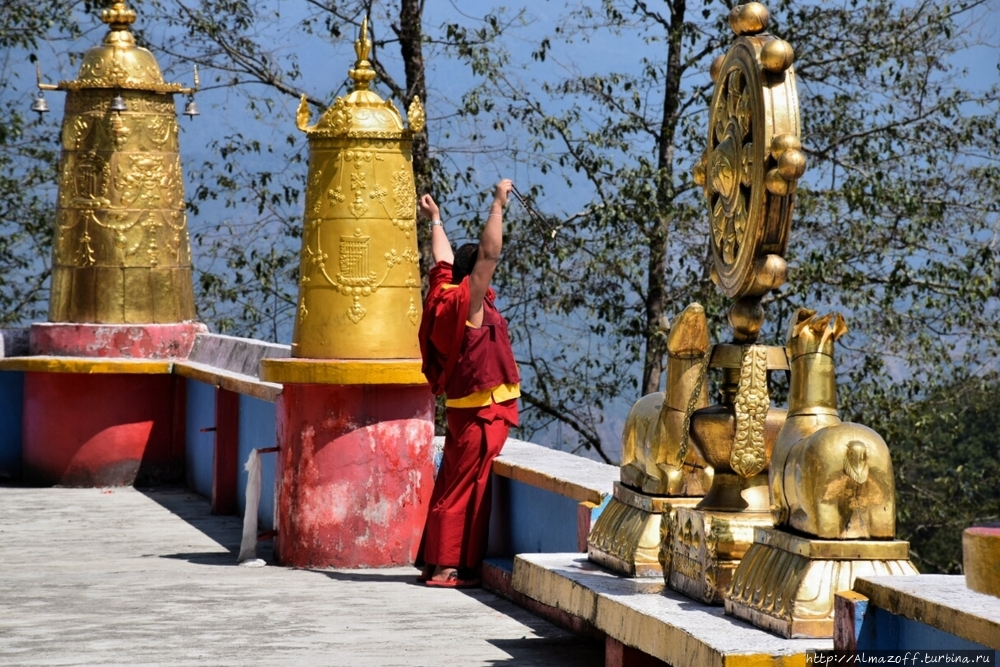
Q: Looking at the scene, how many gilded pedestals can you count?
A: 3